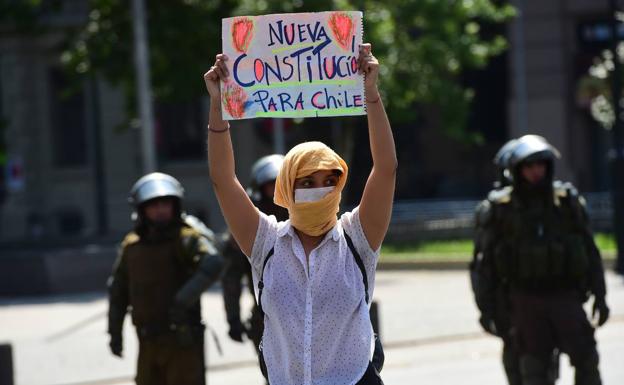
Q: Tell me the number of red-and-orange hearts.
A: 3